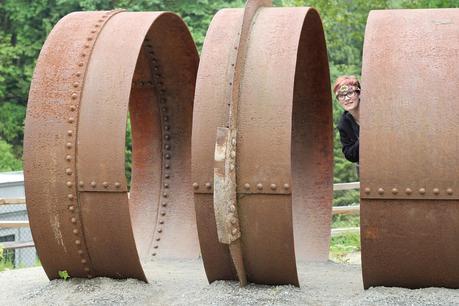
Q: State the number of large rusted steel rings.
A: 3